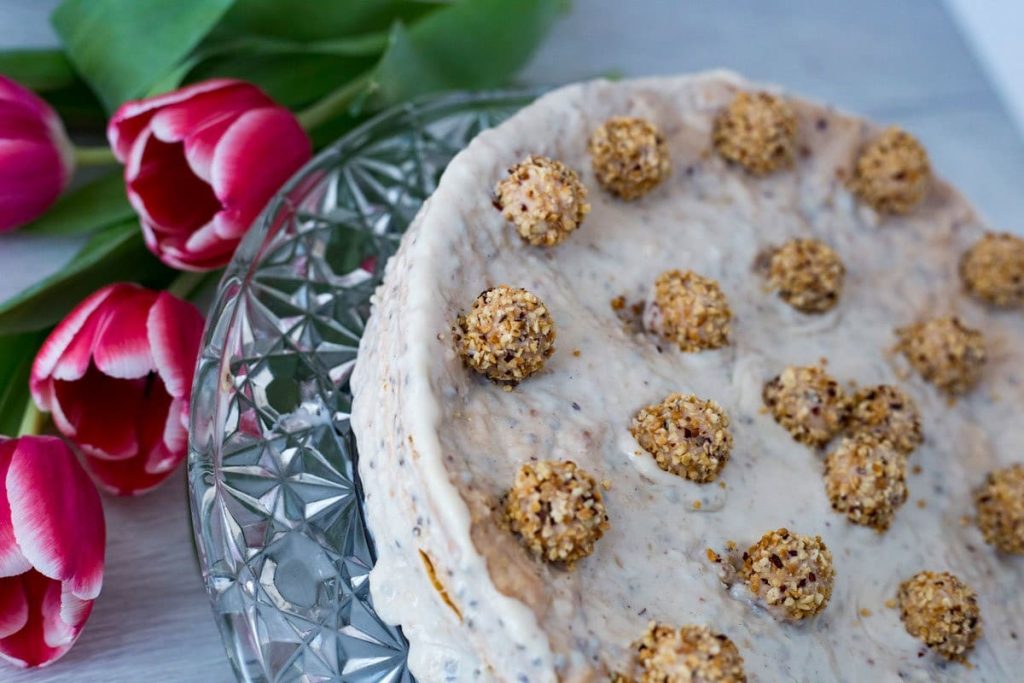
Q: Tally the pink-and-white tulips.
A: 4